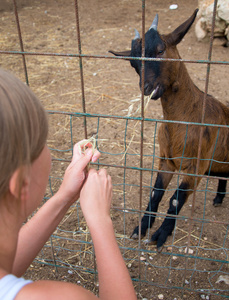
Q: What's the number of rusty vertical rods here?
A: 4